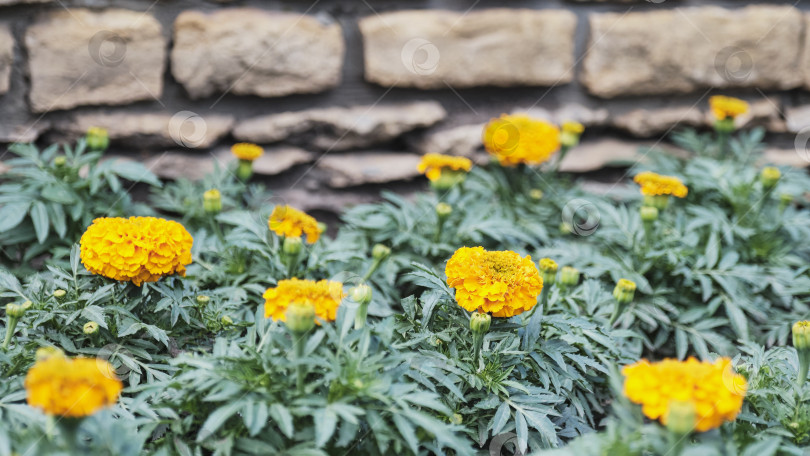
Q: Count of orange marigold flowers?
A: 11